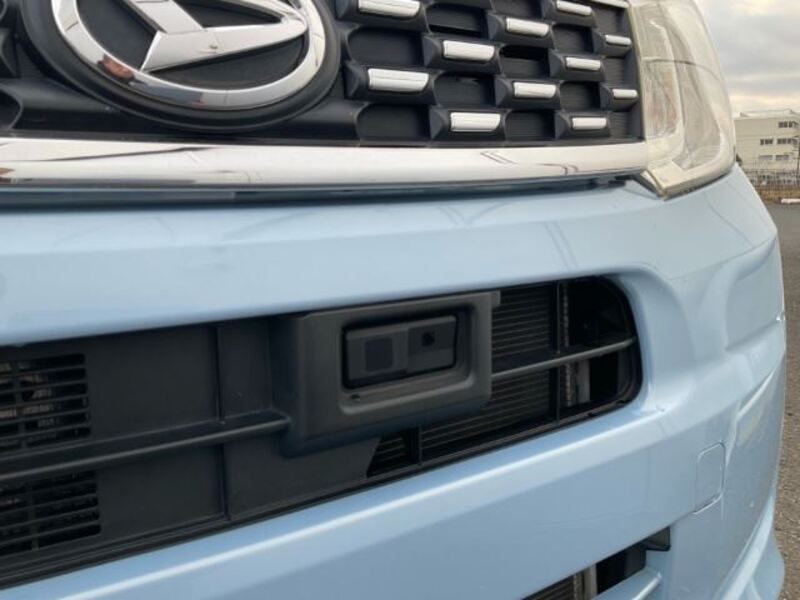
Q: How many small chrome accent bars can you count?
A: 11